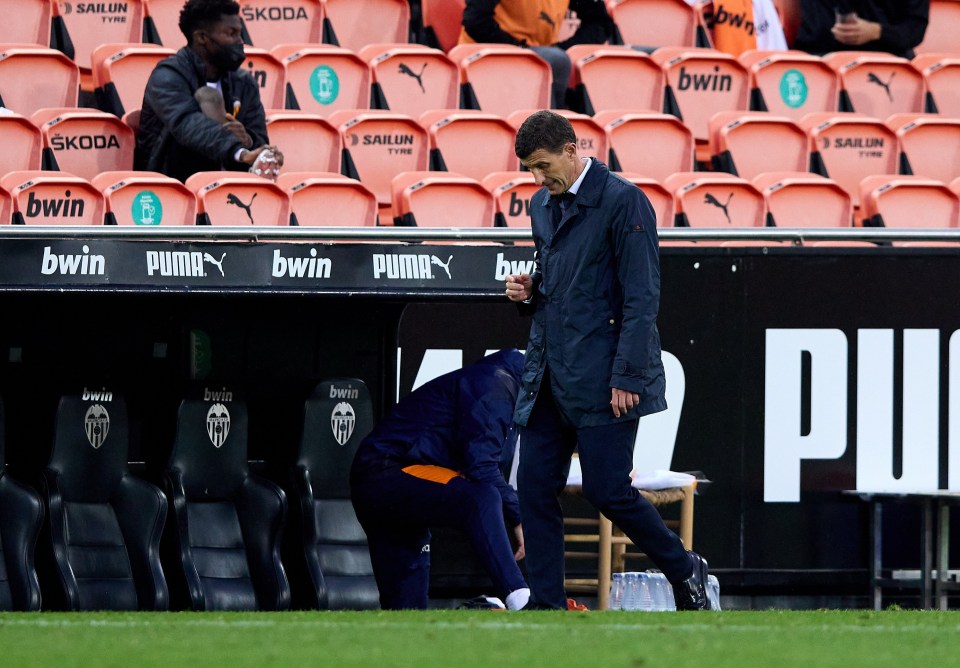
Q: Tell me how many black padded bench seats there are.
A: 4